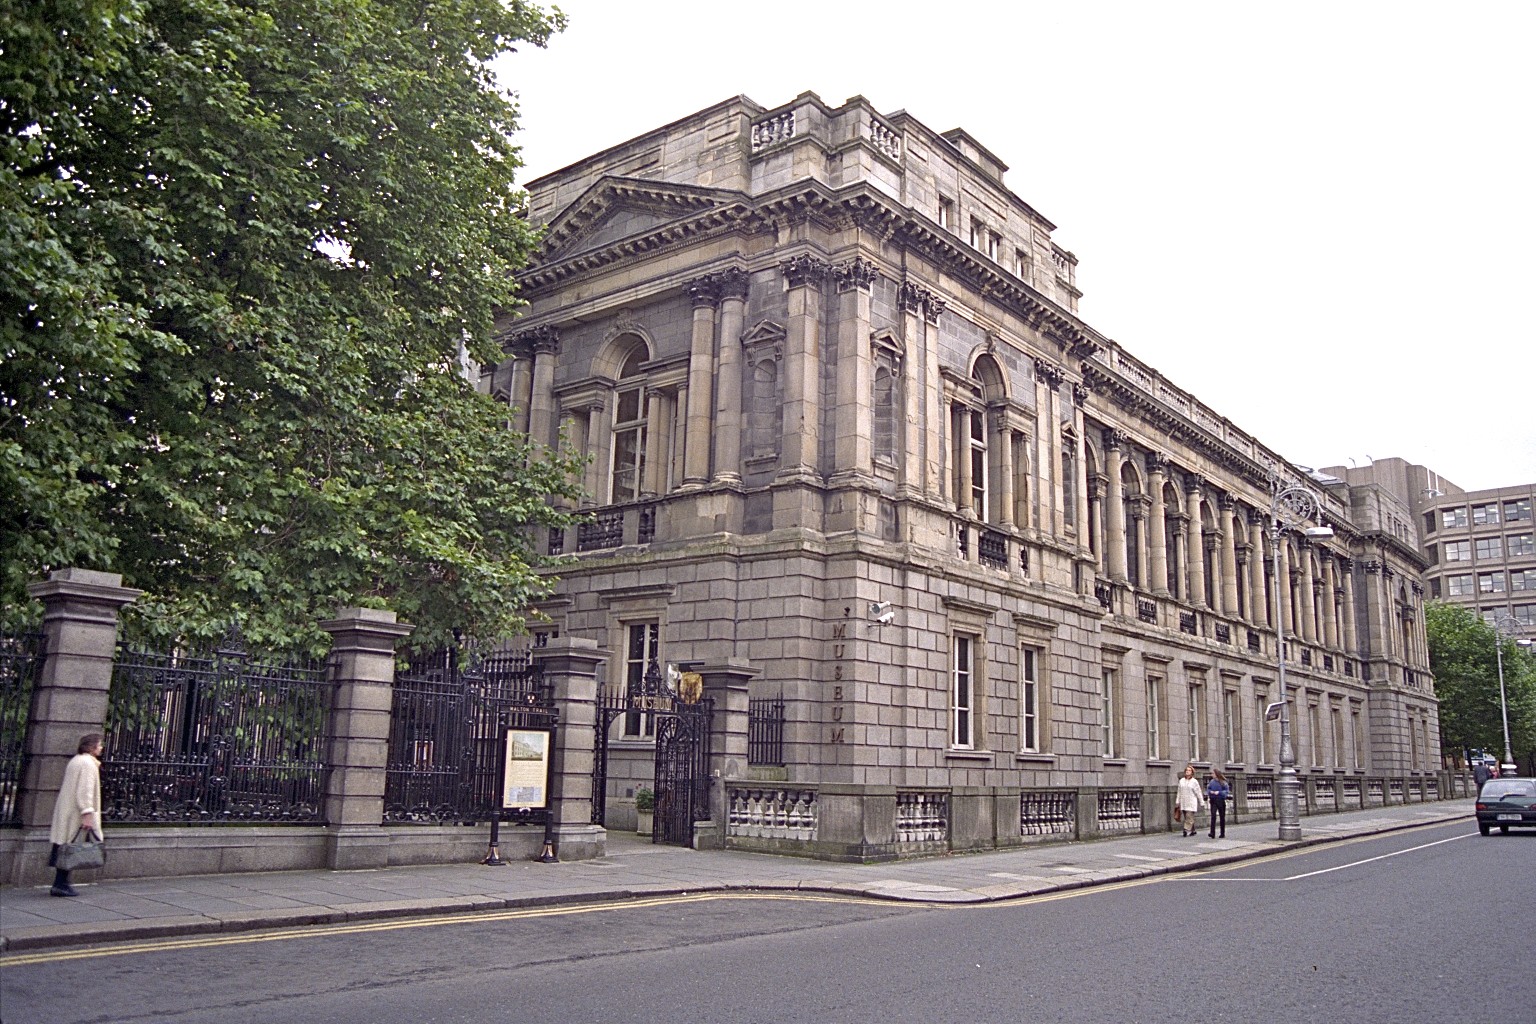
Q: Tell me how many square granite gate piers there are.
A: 4